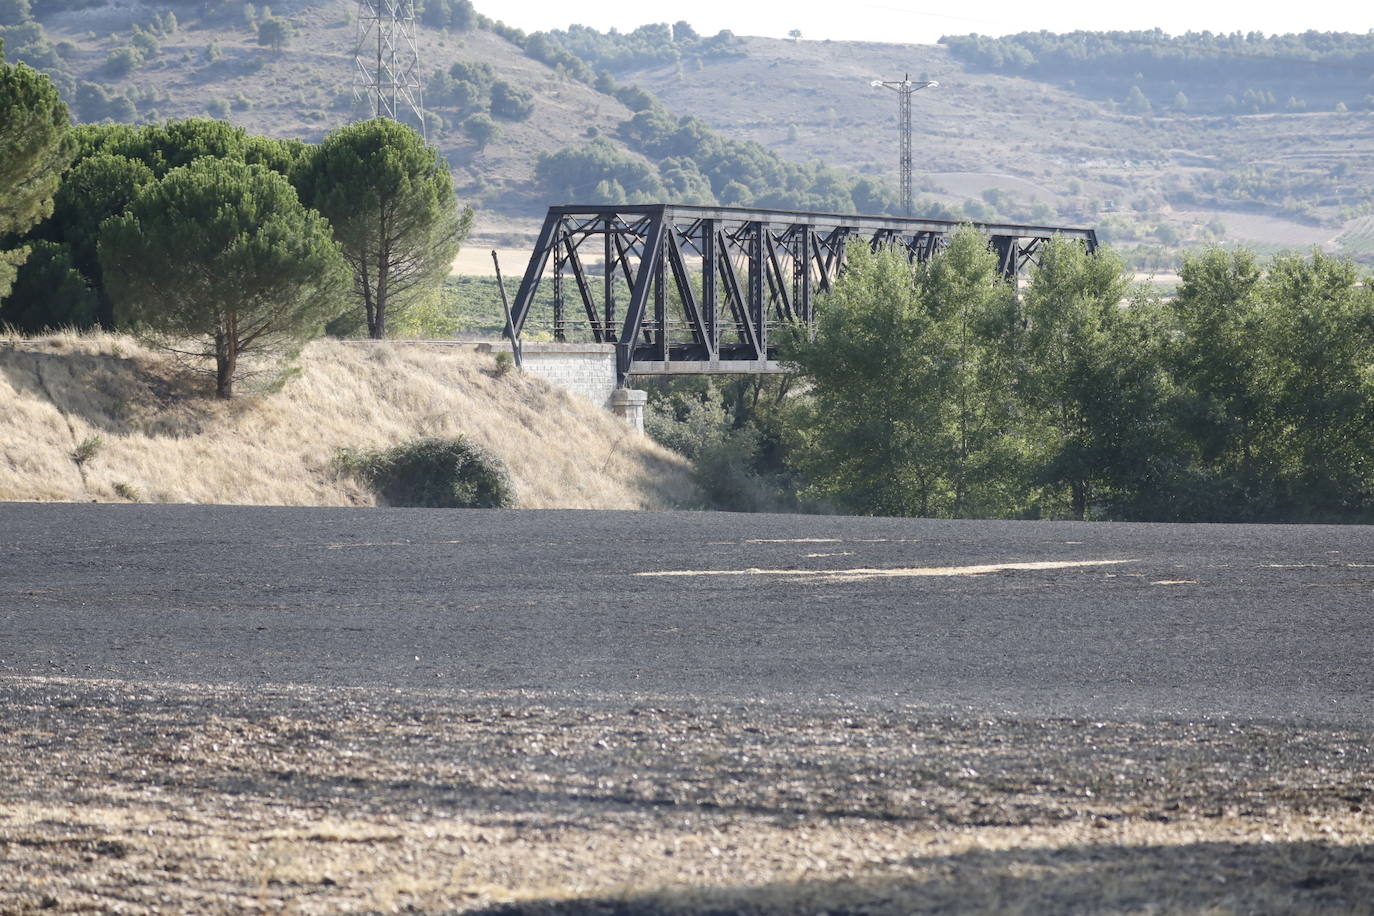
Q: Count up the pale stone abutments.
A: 1